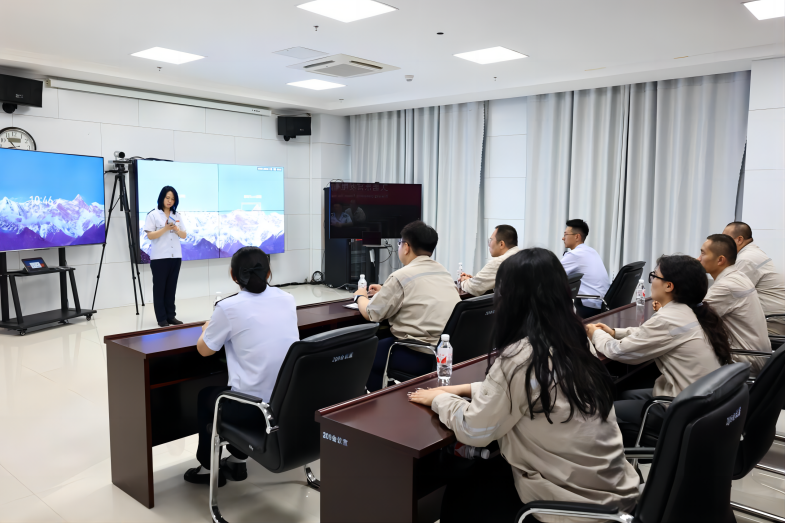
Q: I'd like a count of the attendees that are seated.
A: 8